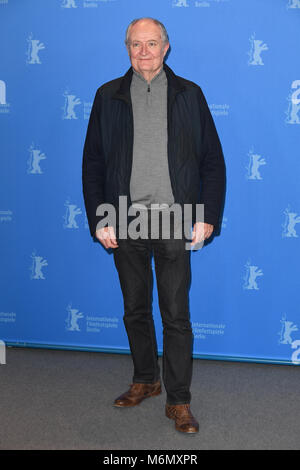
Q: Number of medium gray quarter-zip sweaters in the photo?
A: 1